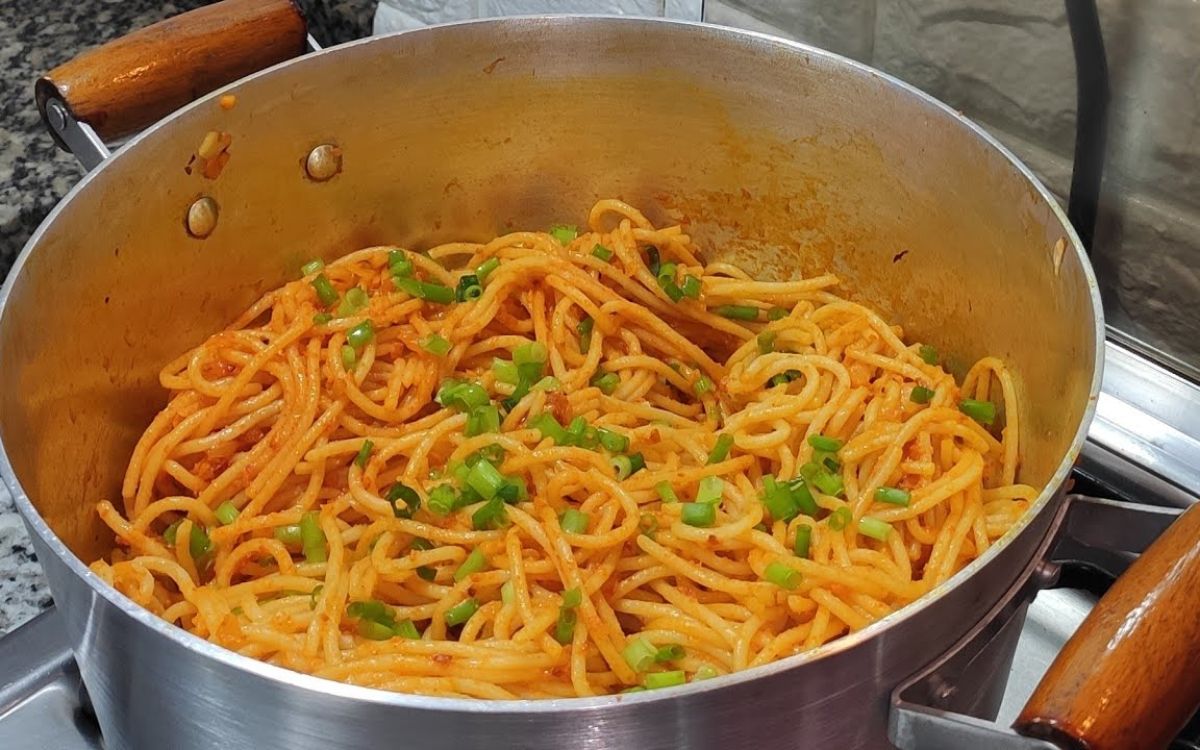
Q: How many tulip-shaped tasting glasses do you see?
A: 0